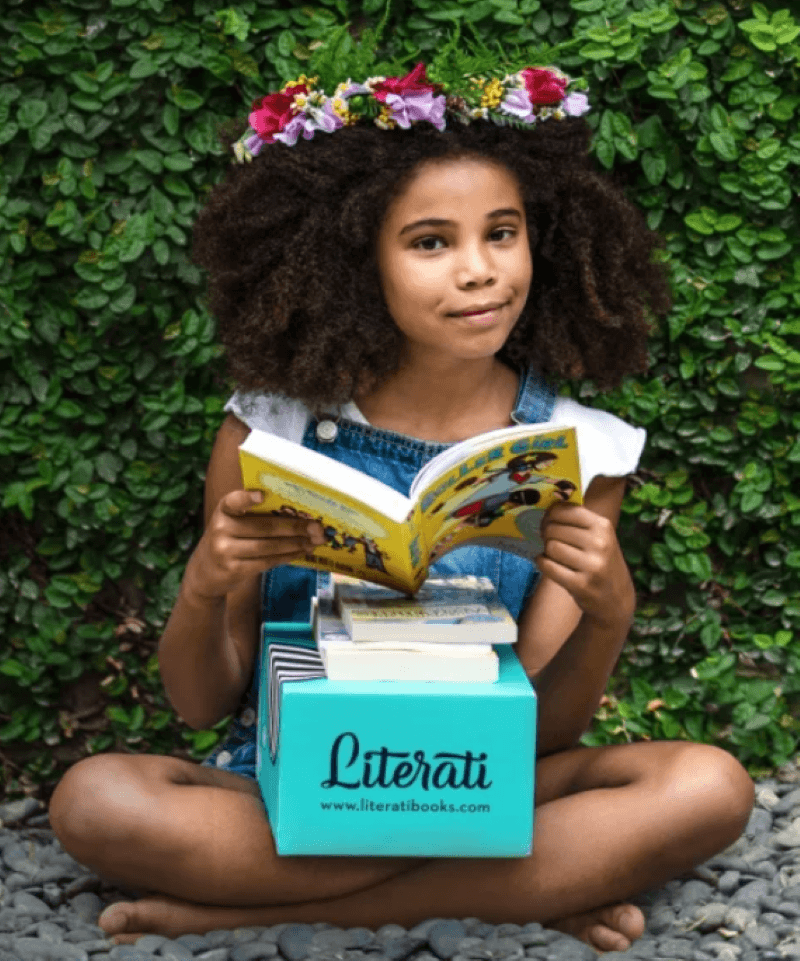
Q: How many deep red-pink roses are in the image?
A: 3